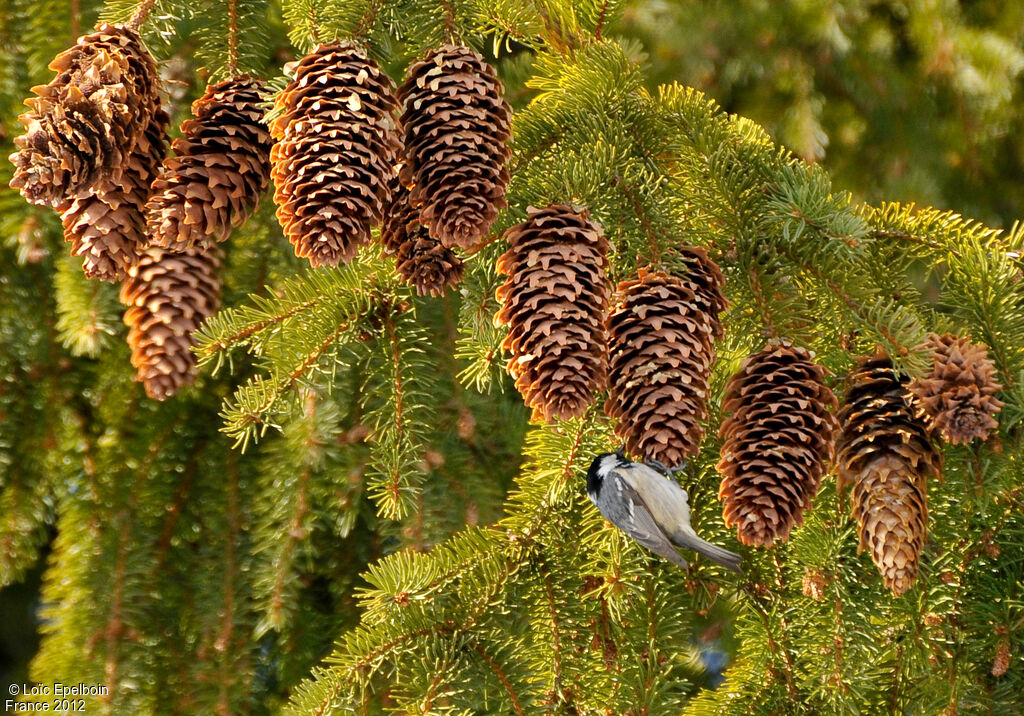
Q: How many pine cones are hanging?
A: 13